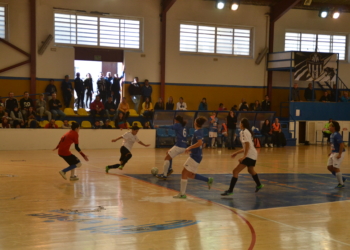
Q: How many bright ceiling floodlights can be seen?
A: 4